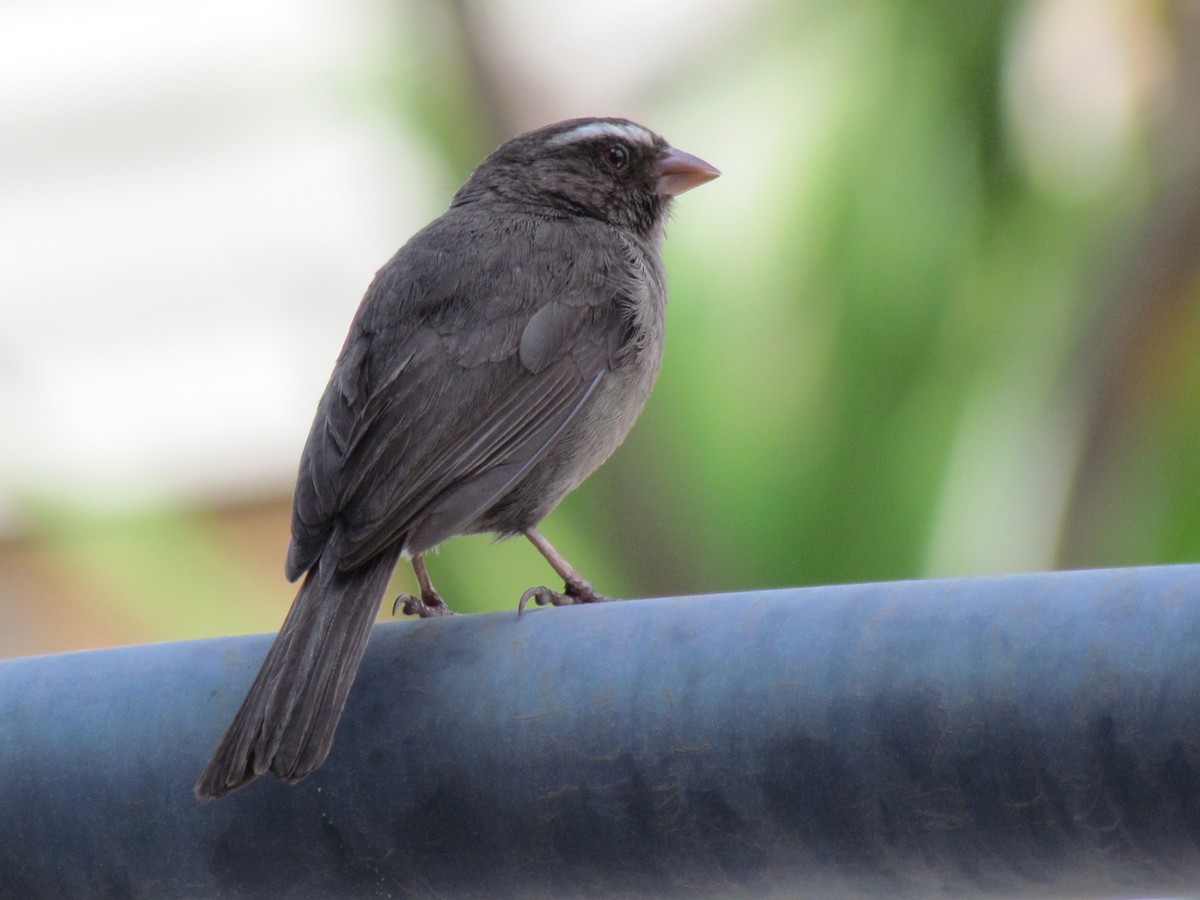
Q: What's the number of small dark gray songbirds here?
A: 1